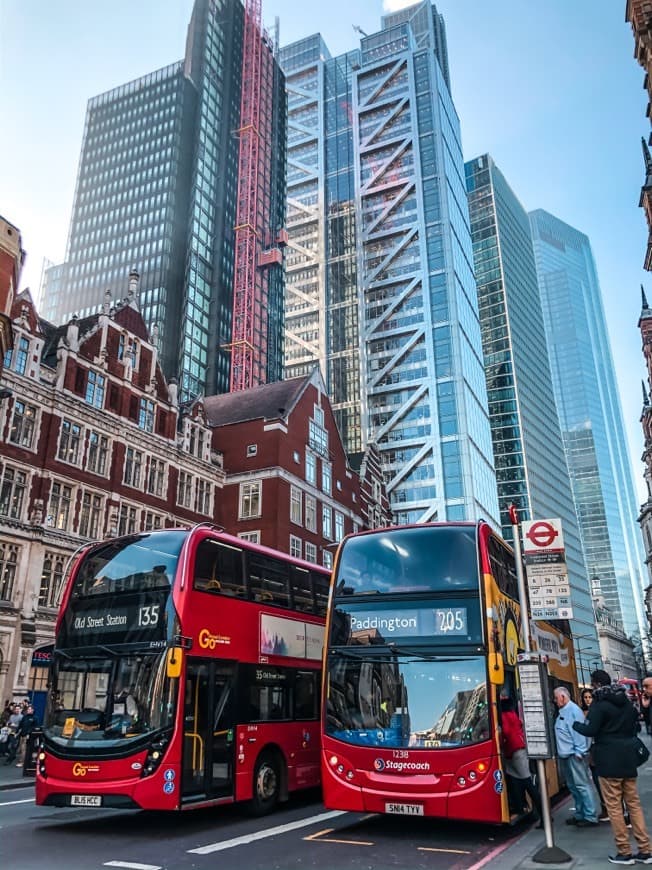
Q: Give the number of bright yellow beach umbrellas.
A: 0